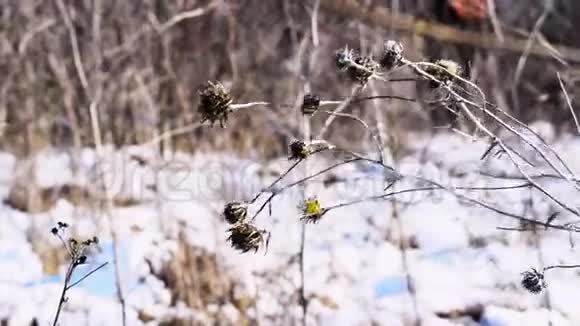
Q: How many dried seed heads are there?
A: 11